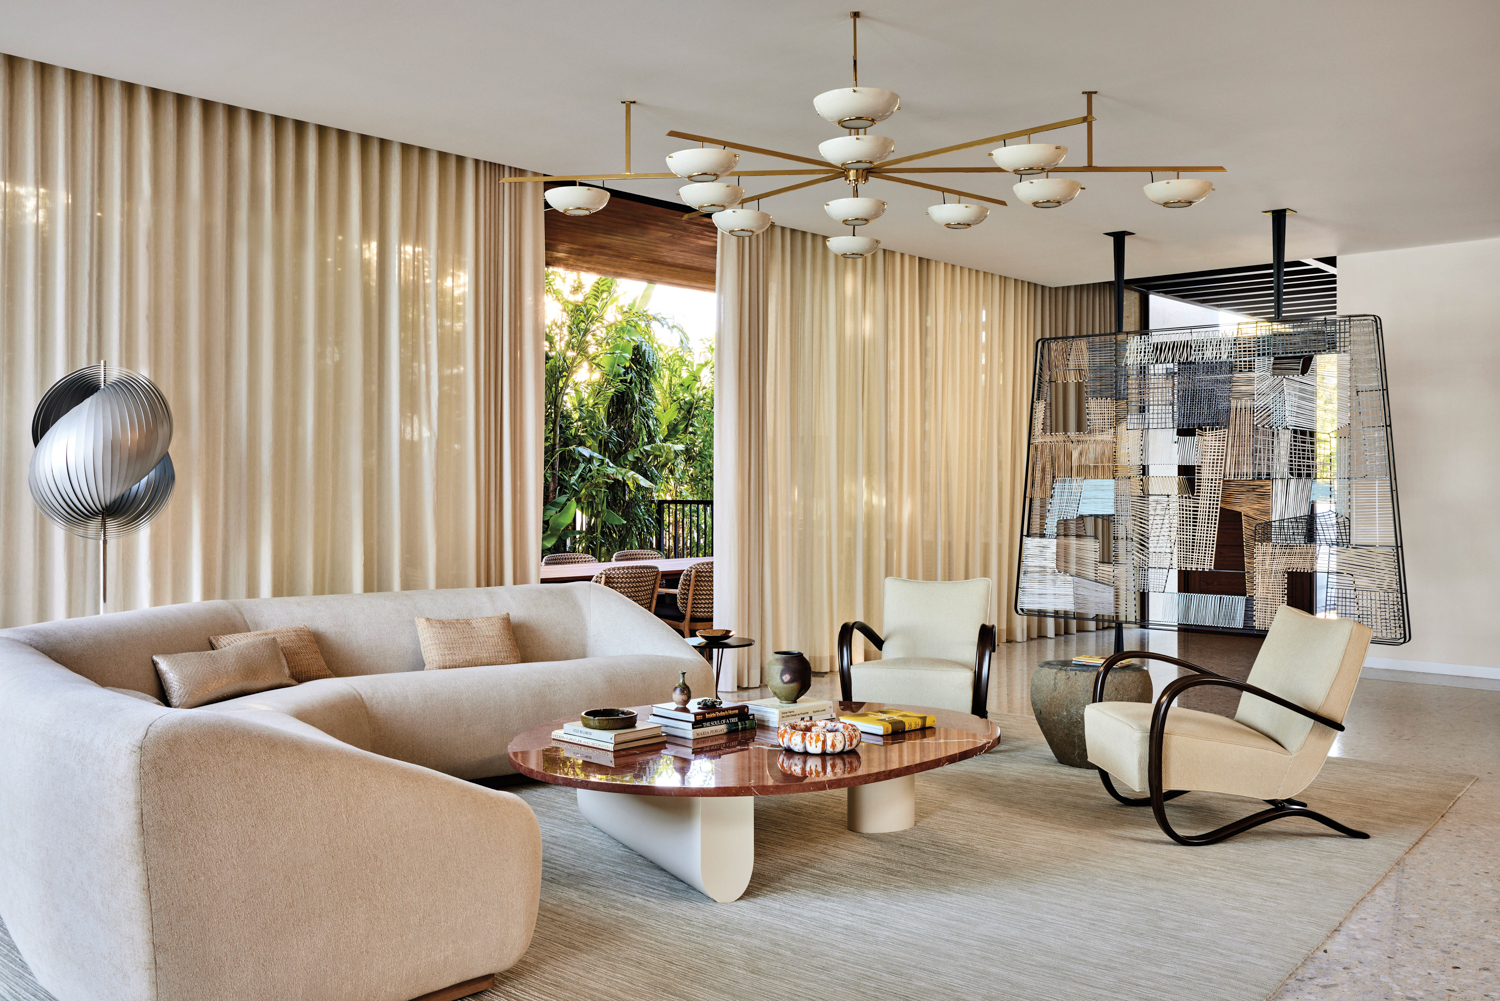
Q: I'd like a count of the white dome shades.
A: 12